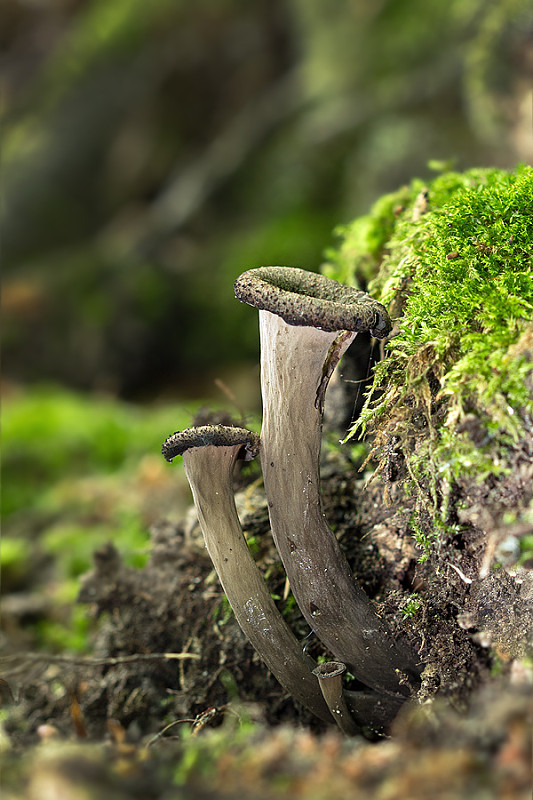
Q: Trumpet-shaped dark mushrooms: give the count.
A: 3